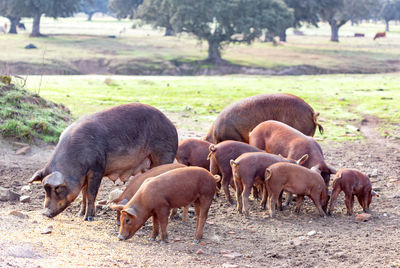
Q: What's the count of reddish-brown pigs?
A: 9